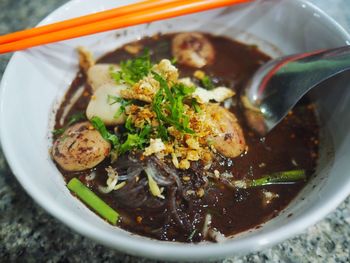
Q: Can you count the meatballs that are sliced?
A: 3